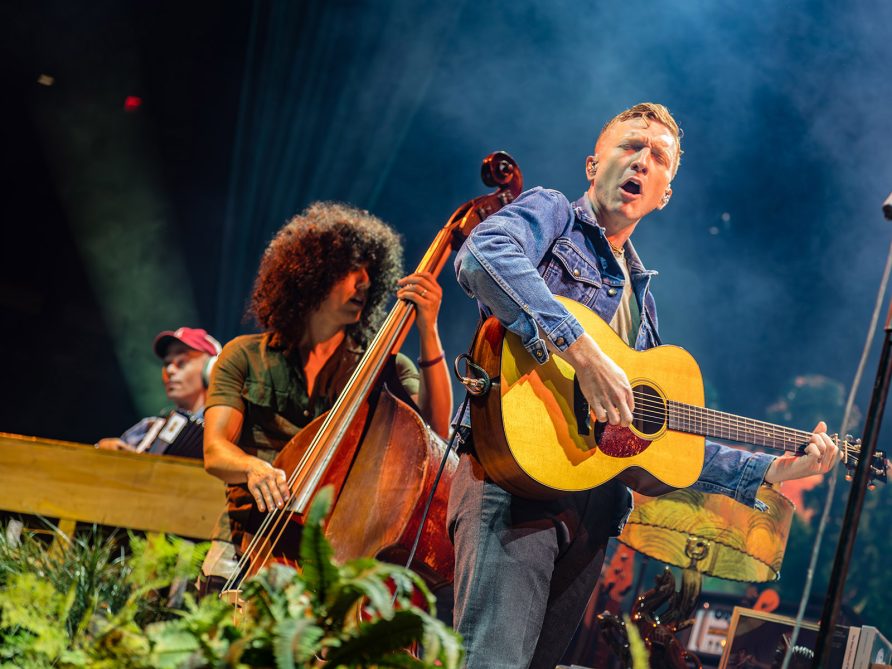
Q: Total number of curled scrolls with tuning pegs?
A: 1